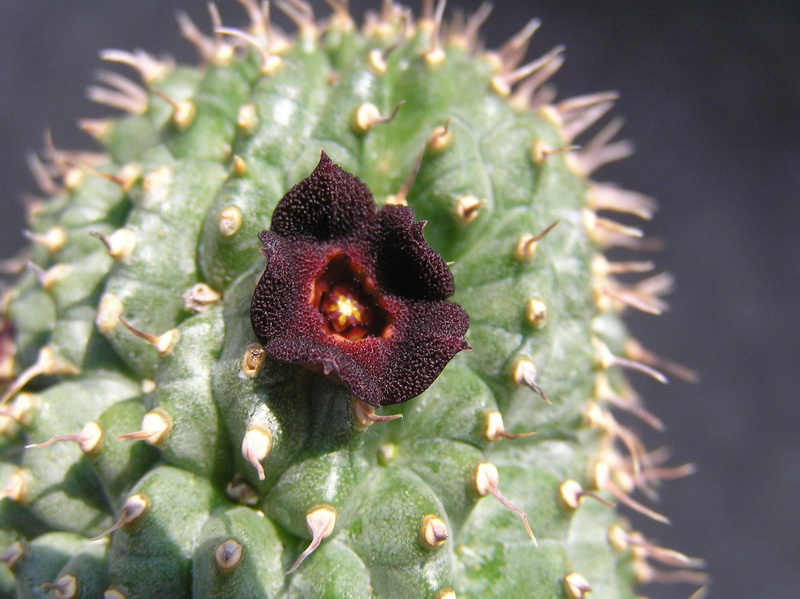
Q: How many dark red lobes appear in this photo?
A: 5